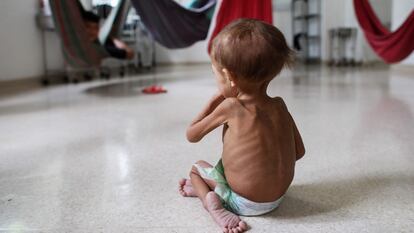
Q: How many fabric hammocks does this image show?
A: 4